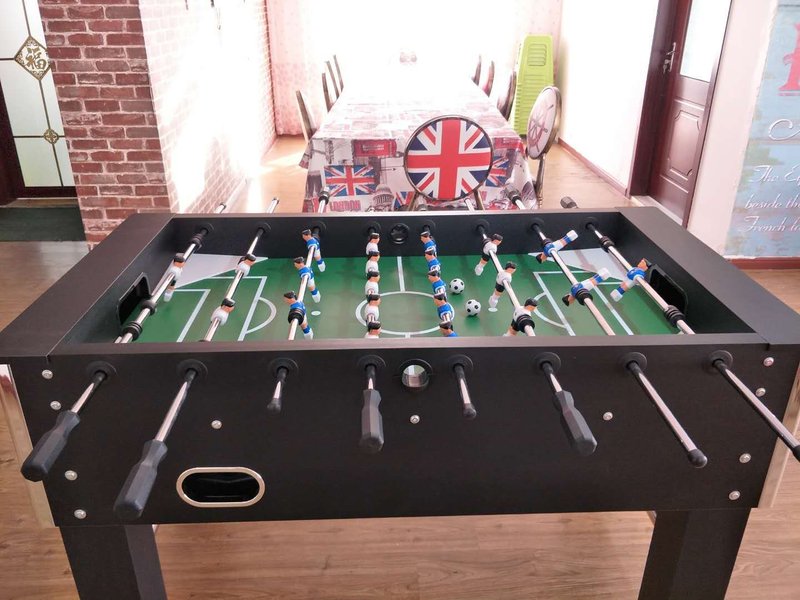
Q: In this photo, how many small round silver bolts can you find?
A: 11